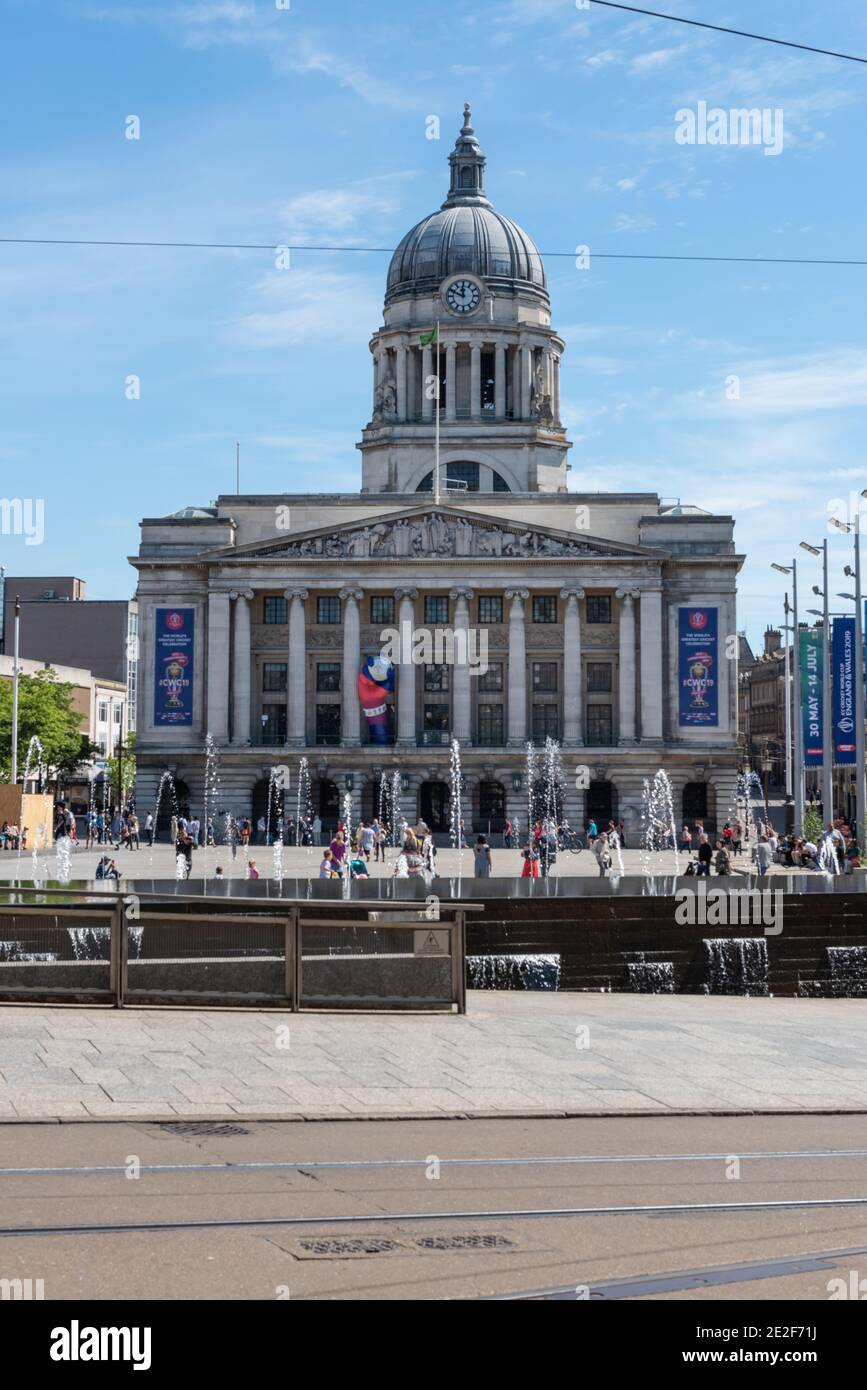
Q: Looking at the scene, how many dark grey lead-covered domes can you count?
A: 1